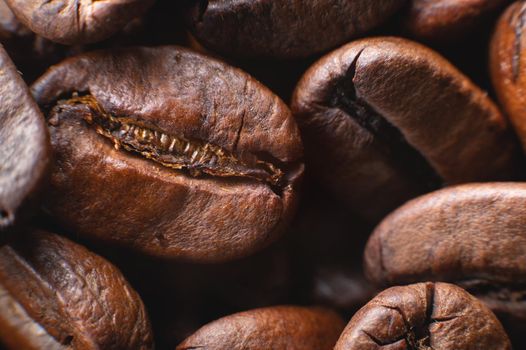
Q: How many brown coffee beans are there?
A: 11